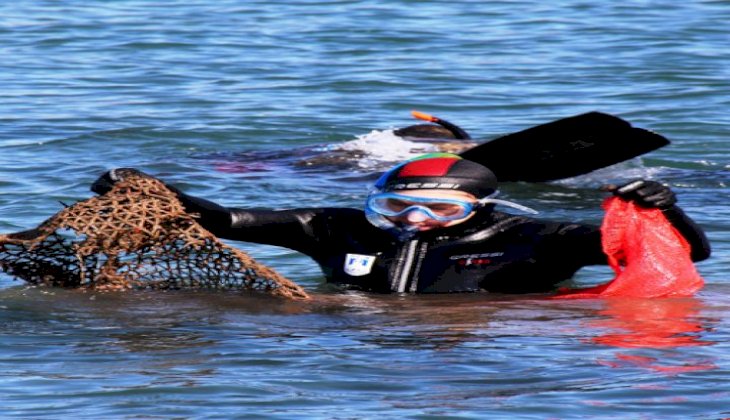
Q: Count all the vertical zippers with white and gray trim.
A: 1